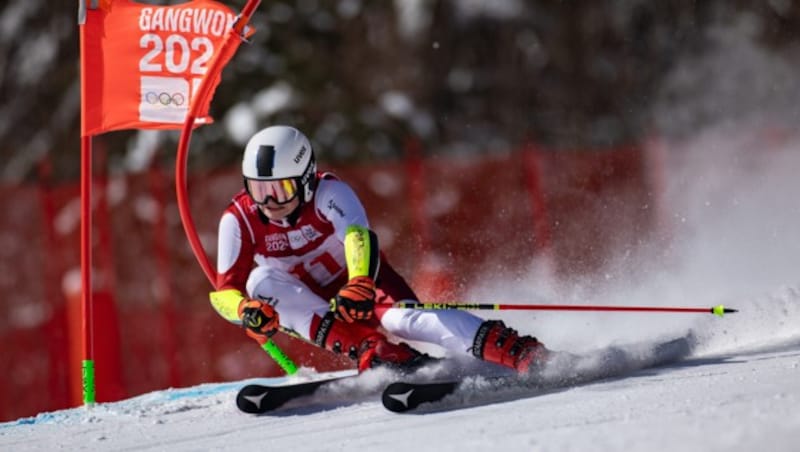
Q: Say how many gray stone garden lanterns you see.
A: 0